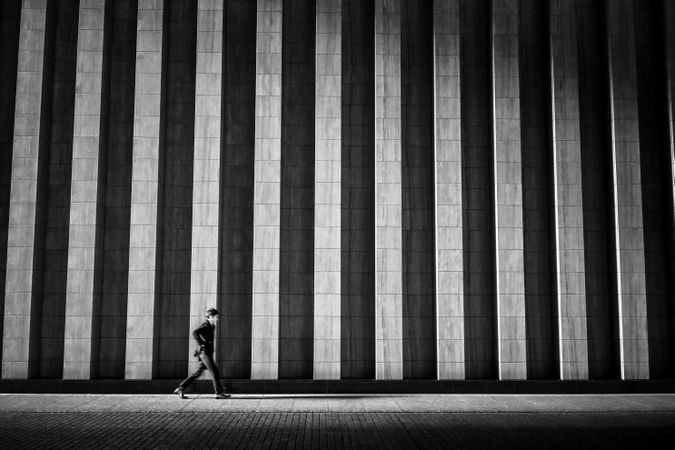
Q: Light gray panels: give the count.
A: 11